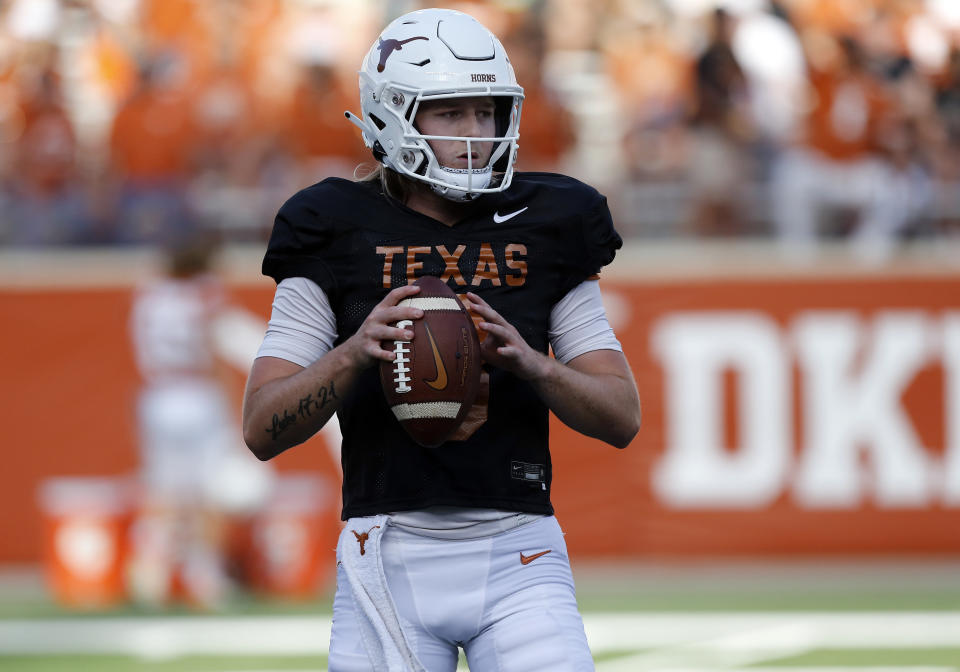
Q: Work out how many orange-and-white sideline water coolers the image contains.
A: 2